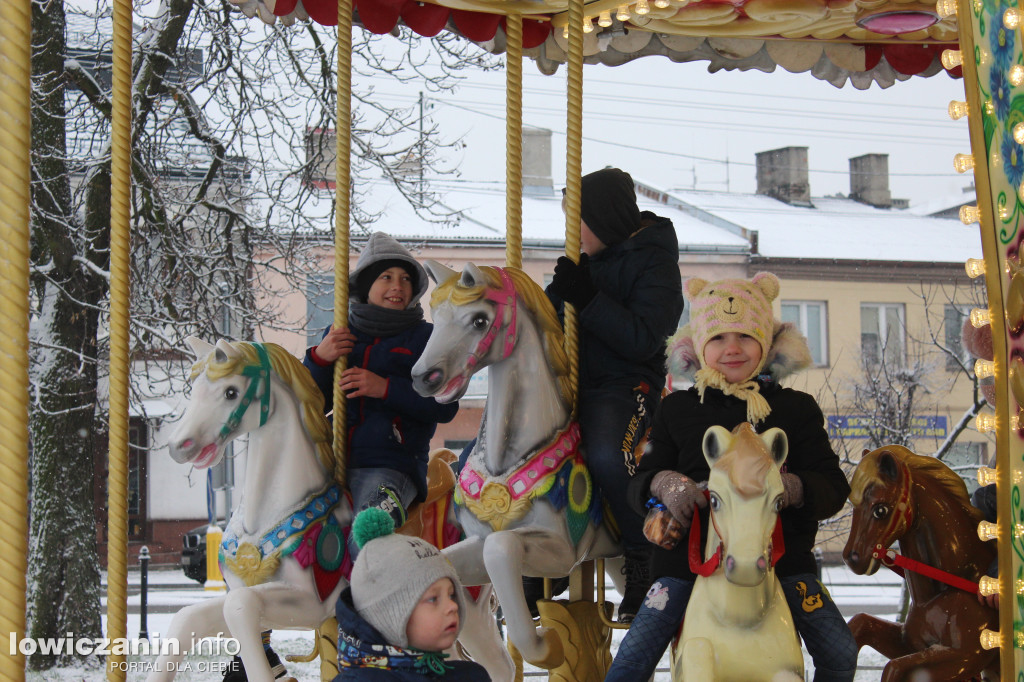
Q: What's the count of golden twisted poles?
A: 5